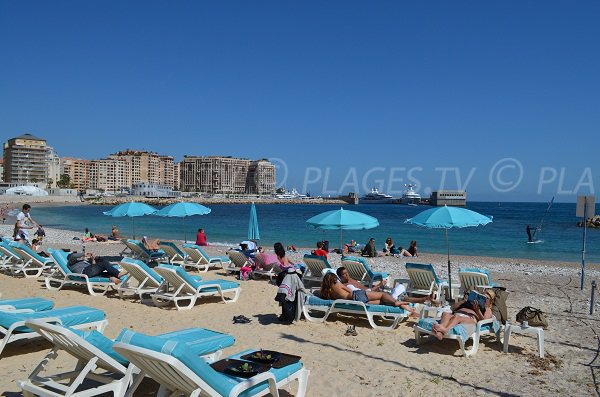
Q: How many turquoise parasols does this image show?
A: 5